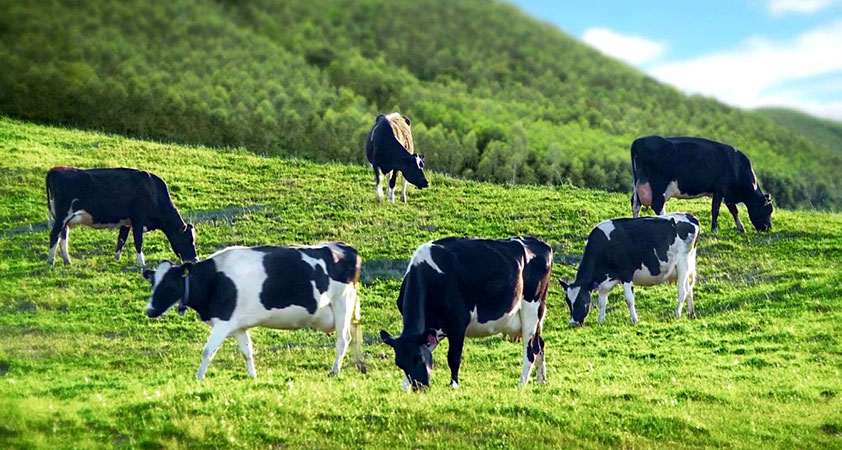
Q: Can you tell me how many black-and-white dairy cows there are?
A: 6